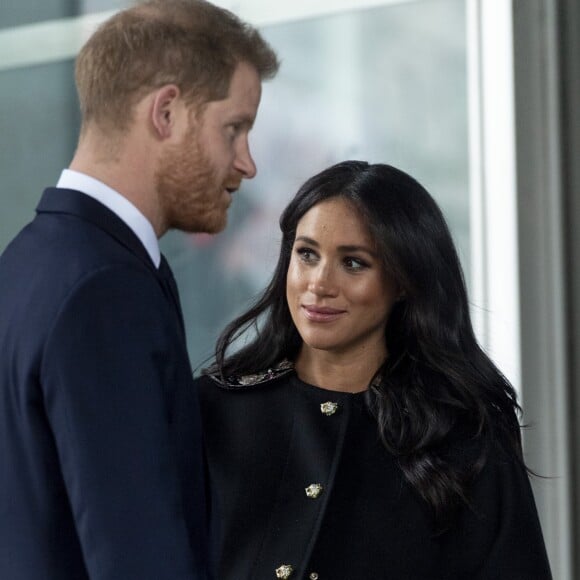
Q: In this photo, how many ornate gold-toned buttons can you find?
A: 3